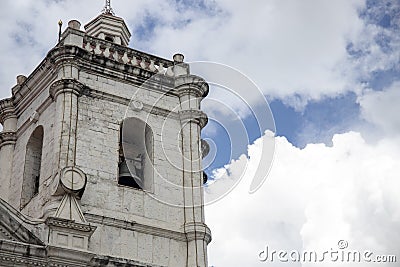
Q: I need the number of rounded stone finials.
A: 3